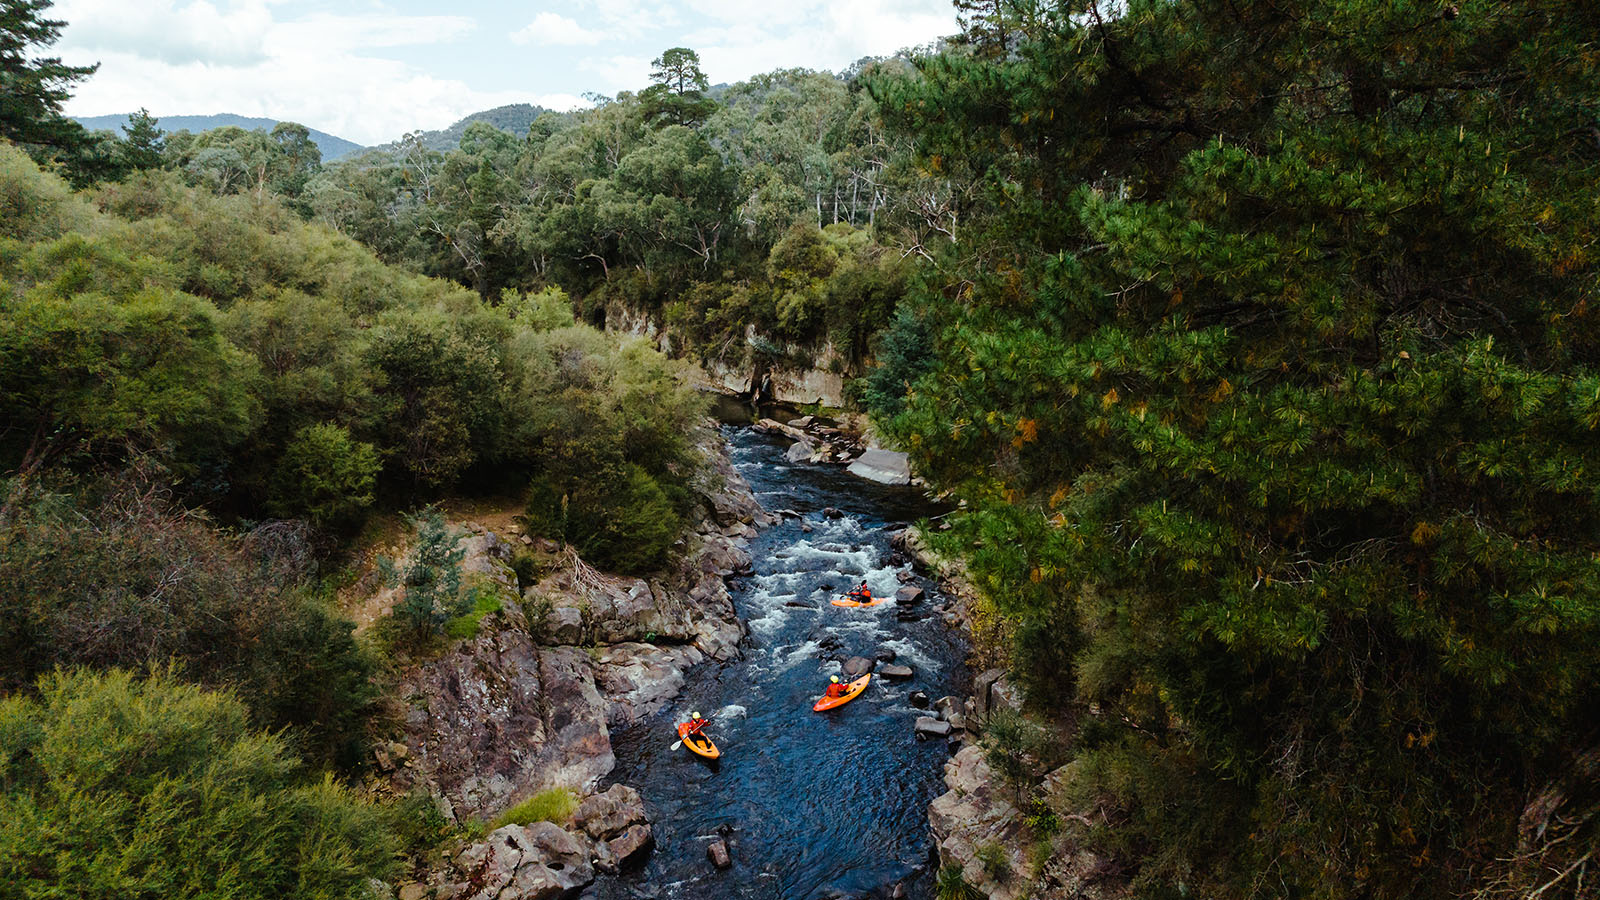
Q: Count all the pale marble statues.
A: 0